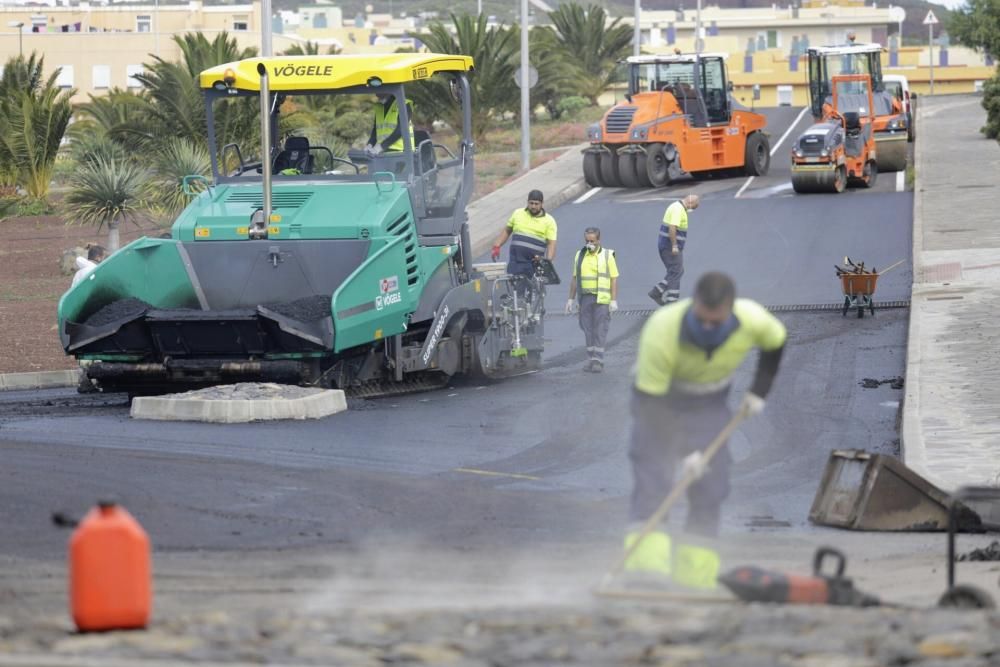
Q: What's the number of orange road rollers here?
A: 3